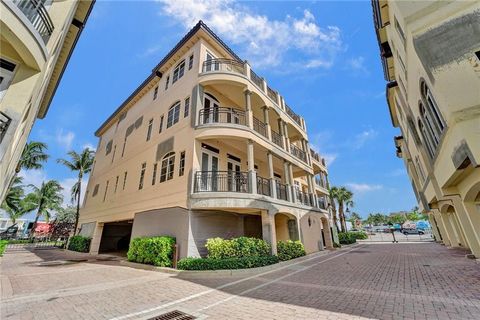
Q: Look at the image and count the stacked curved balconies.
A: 3